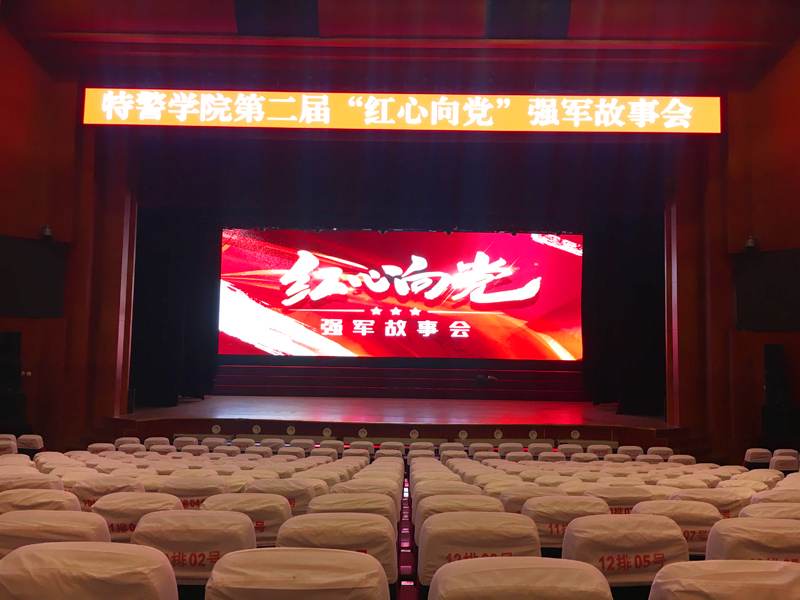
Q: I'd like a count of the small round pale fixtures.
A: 10